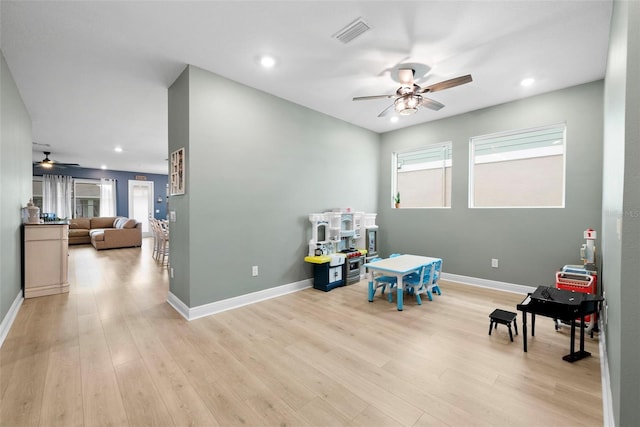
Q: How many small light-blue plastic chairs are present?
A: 4